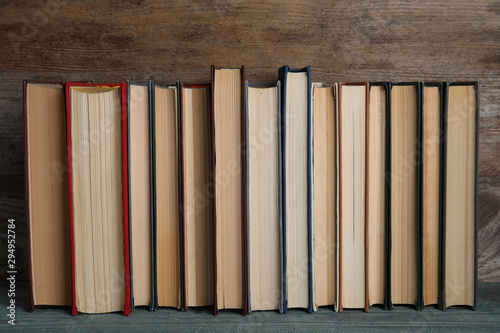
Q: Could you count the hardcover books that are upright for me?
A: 14